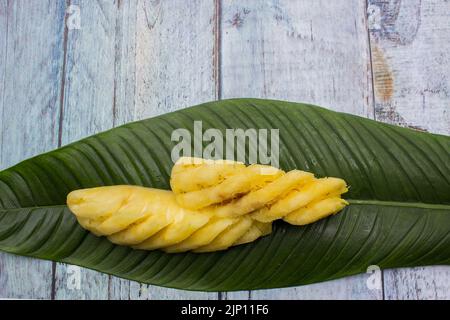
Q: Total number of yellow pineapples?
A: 2